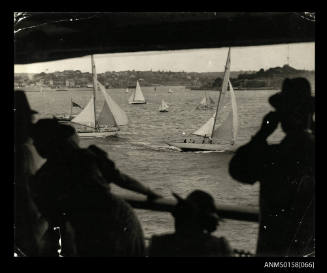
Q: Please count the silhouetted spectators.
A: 4